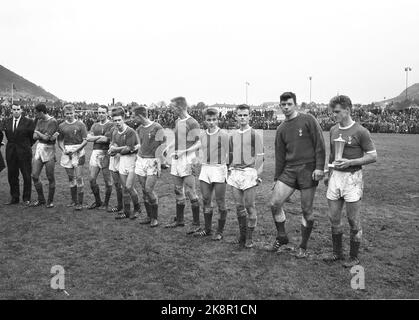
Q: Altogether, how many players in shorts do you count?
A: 11